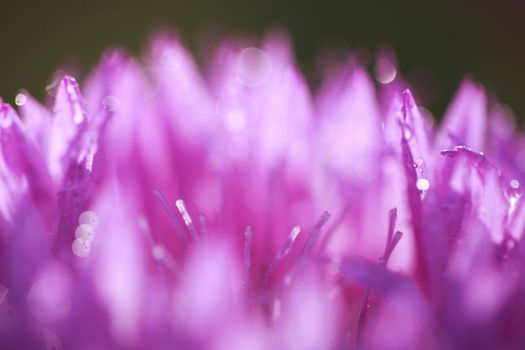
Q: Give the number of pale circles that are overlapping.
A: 3